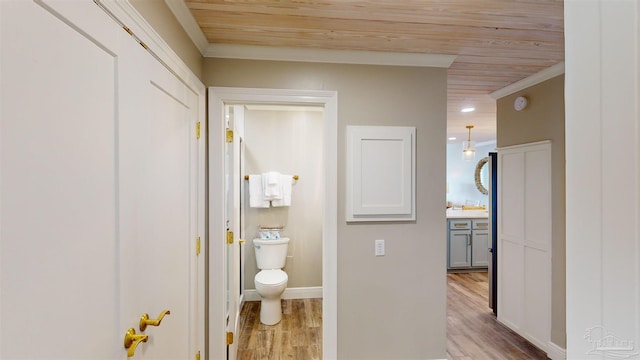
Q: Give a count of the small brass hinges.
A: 6